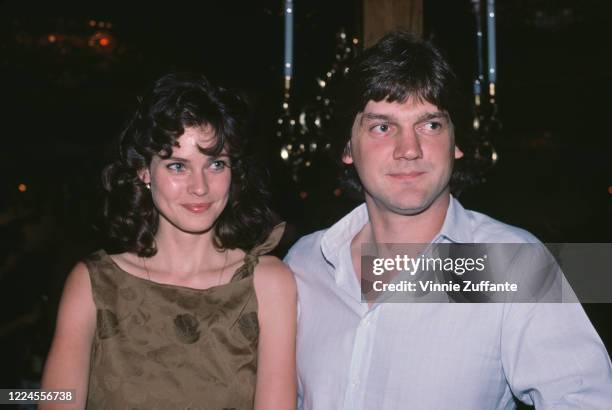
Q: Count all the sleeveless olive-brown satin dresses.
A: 1